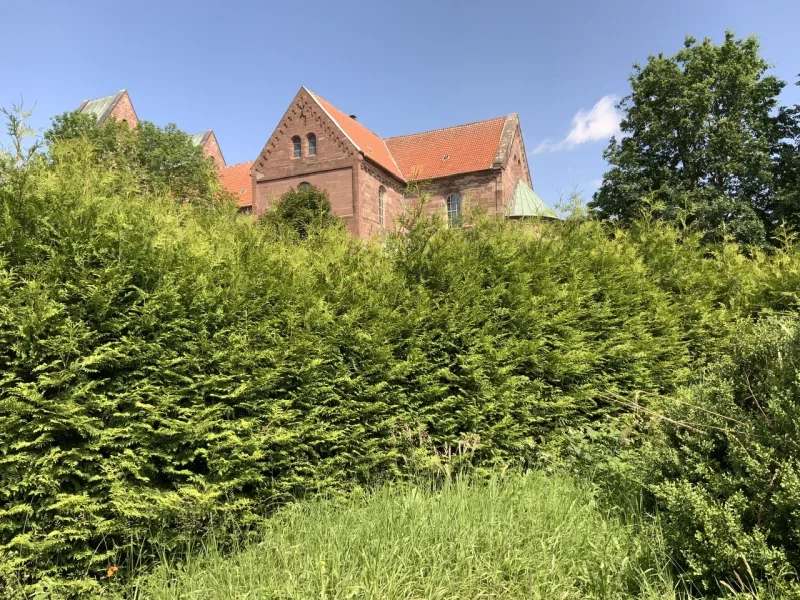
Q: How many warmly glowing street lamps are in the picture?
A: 0